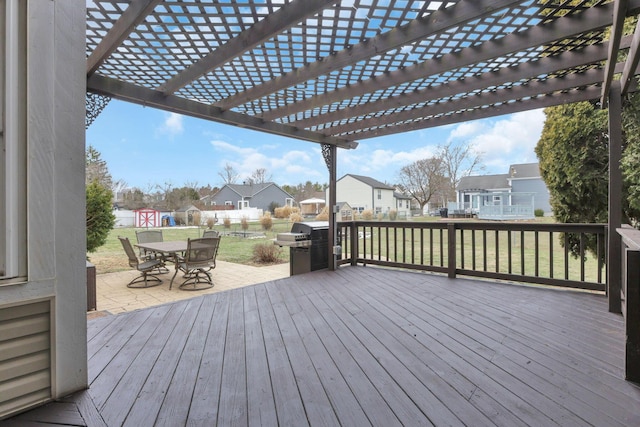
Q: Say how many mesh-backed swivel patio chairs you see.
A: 4